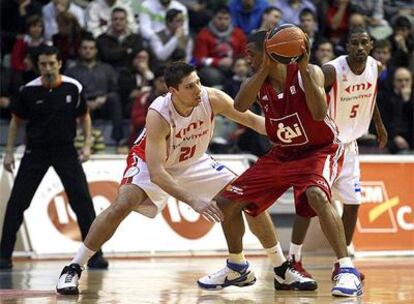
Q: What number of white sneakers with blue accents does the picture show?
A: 2